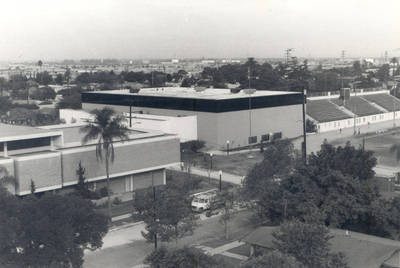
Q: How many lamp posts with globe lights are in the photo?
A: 3